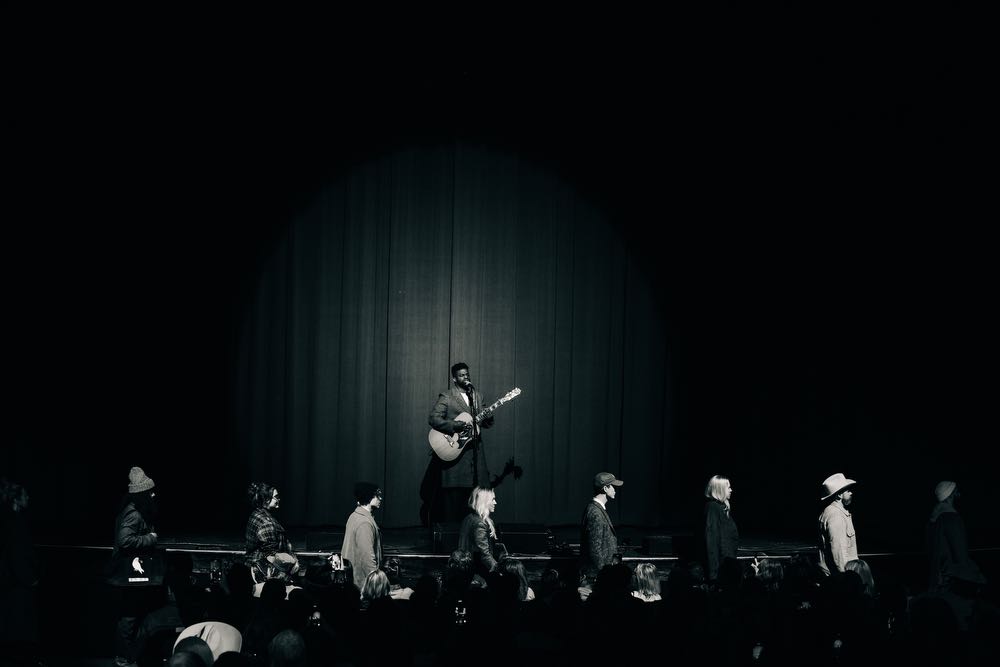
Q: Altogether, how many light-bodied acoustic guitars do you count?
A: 1